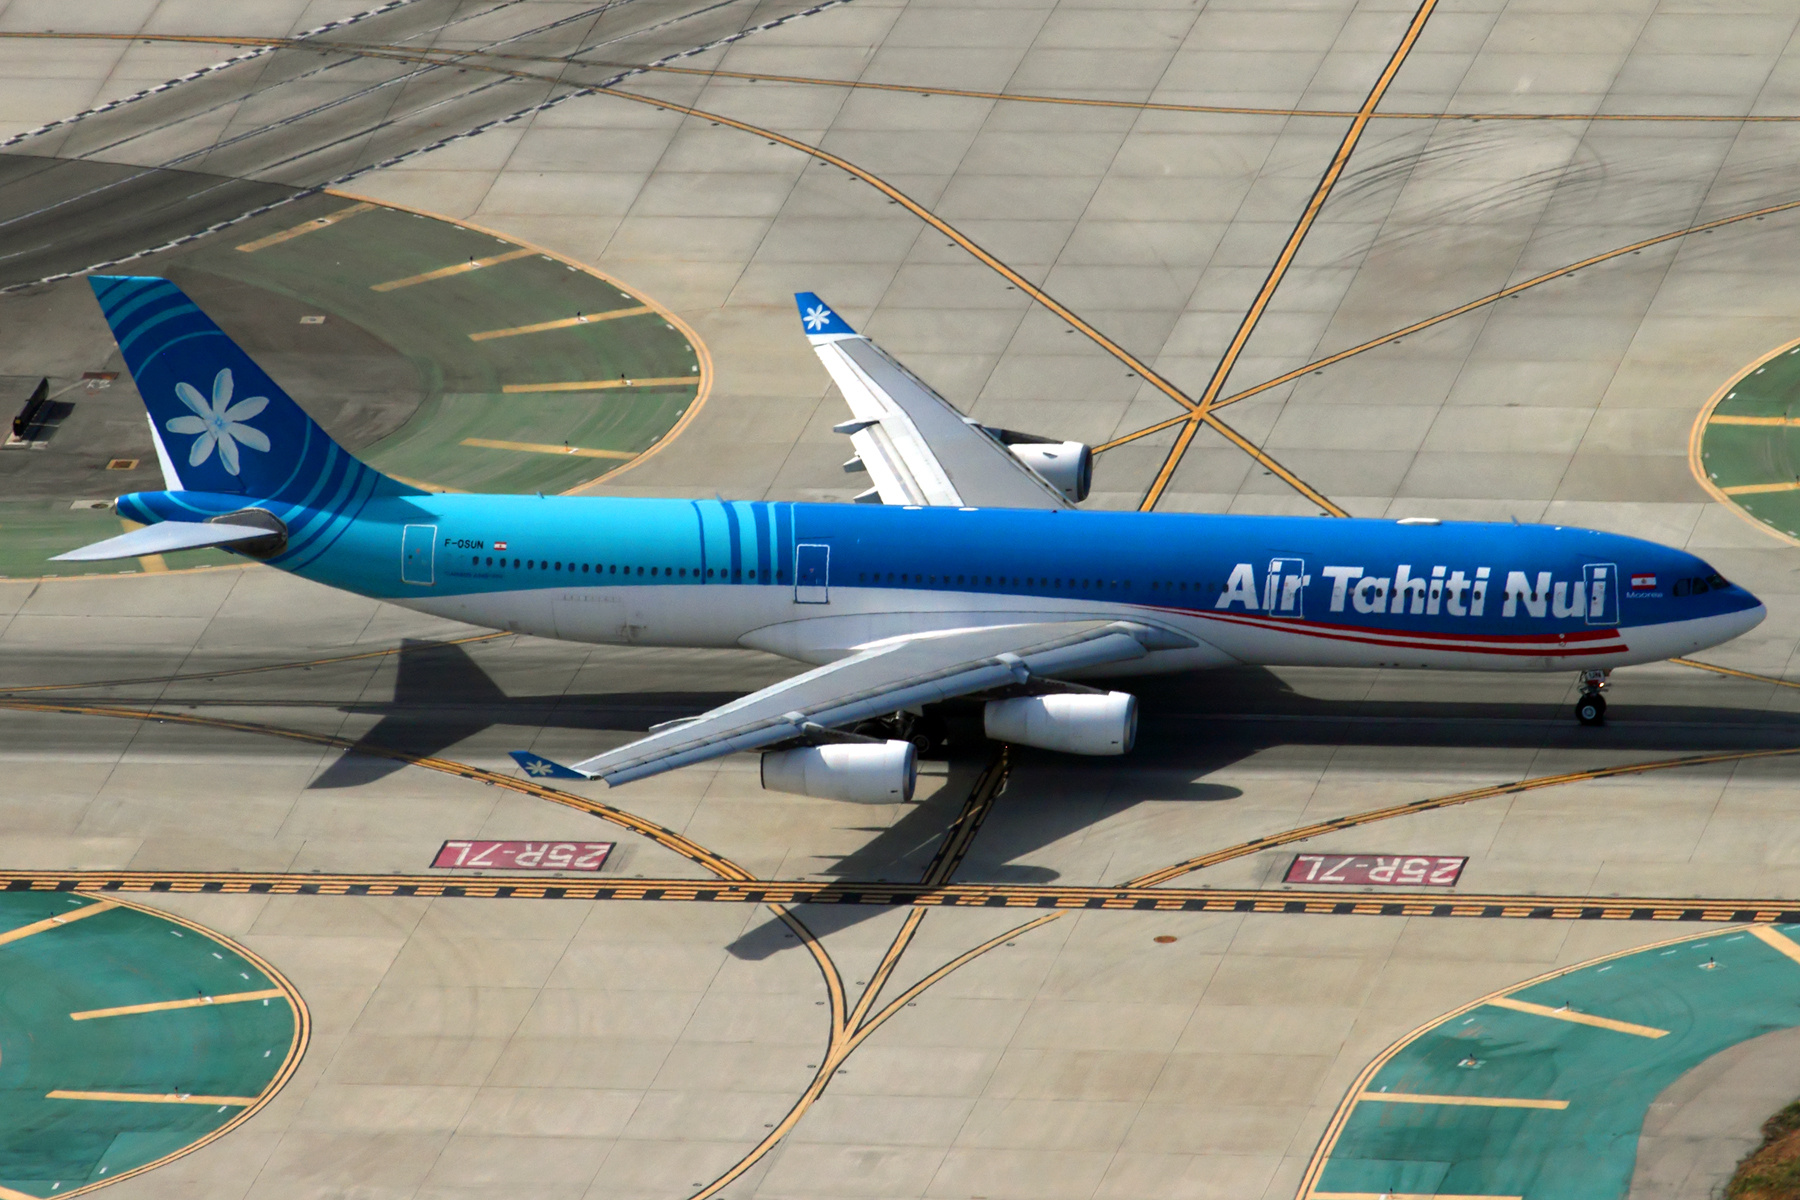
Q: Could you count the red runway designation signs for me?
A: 2